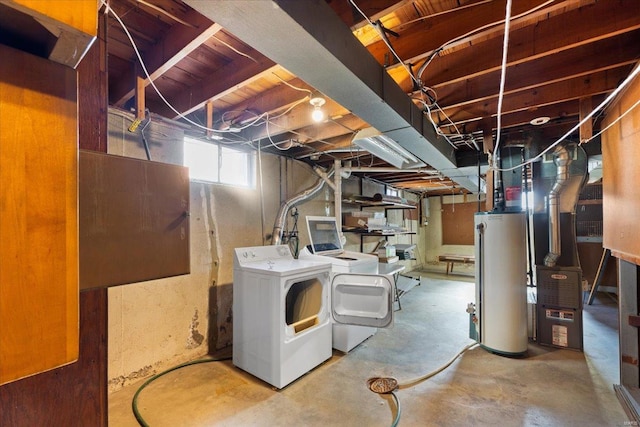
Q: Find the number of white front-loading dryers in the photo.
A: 1